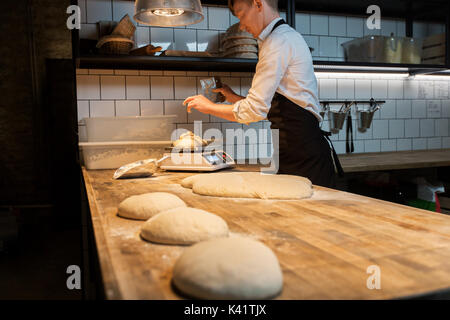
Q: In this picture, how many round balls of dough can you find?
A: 3